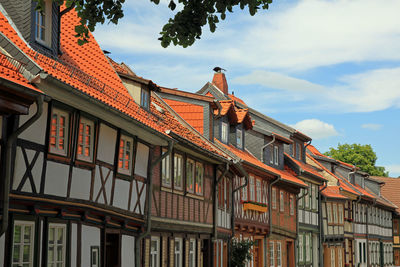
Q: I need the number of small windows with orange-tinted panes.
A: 3